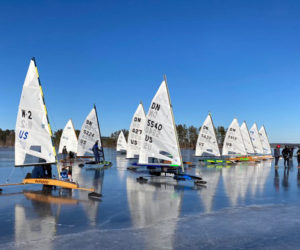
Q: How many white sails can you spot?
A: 11